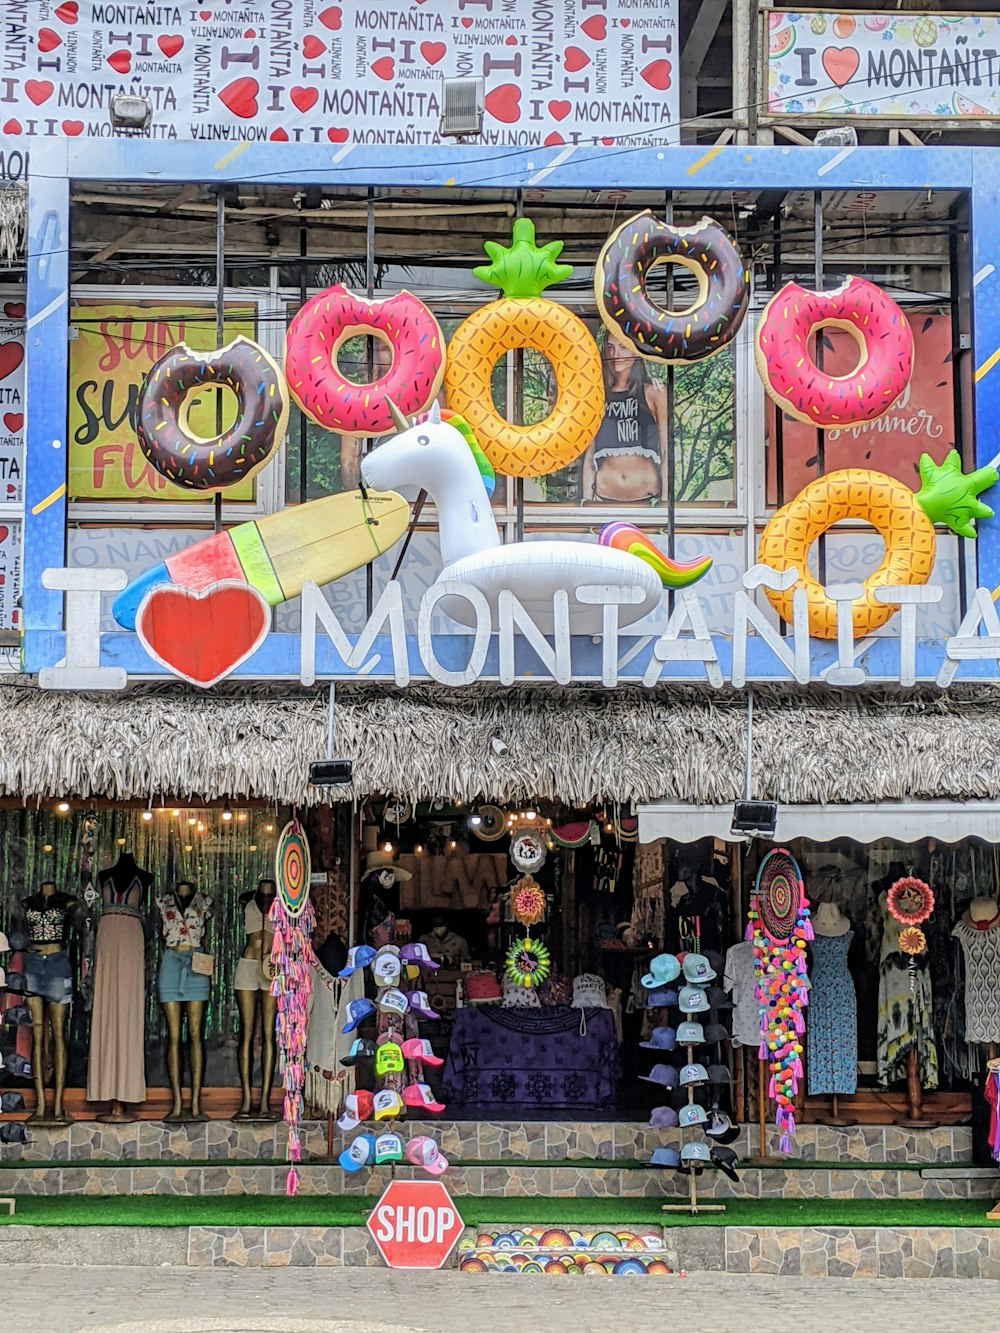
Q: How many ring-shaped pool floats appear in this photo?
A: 6